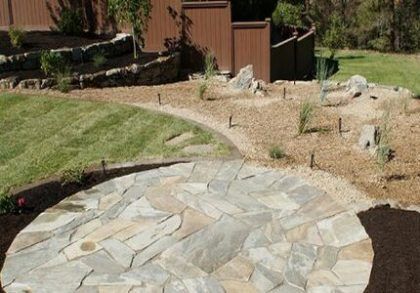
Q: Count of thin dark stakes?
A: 6